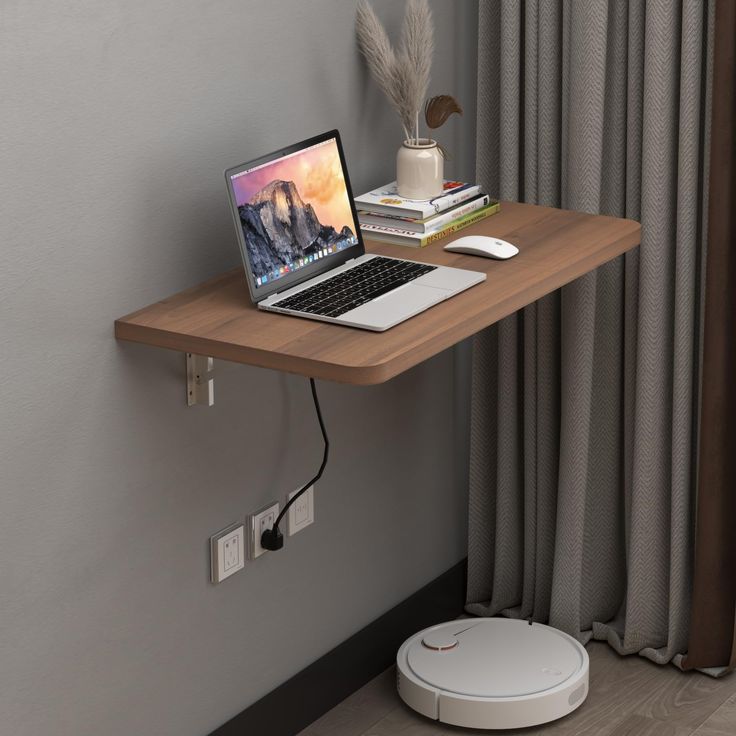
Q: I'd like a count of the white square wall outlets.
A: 3